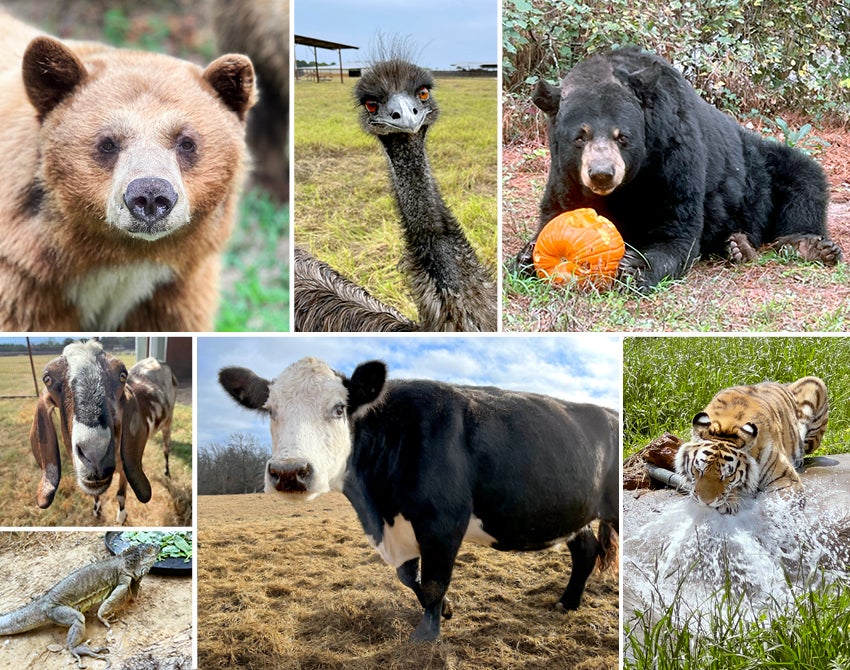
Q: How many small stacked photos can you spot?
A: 2